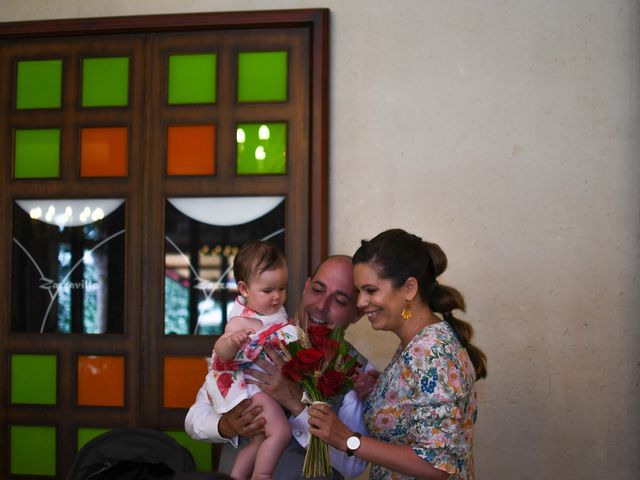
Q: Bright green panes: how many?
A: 10